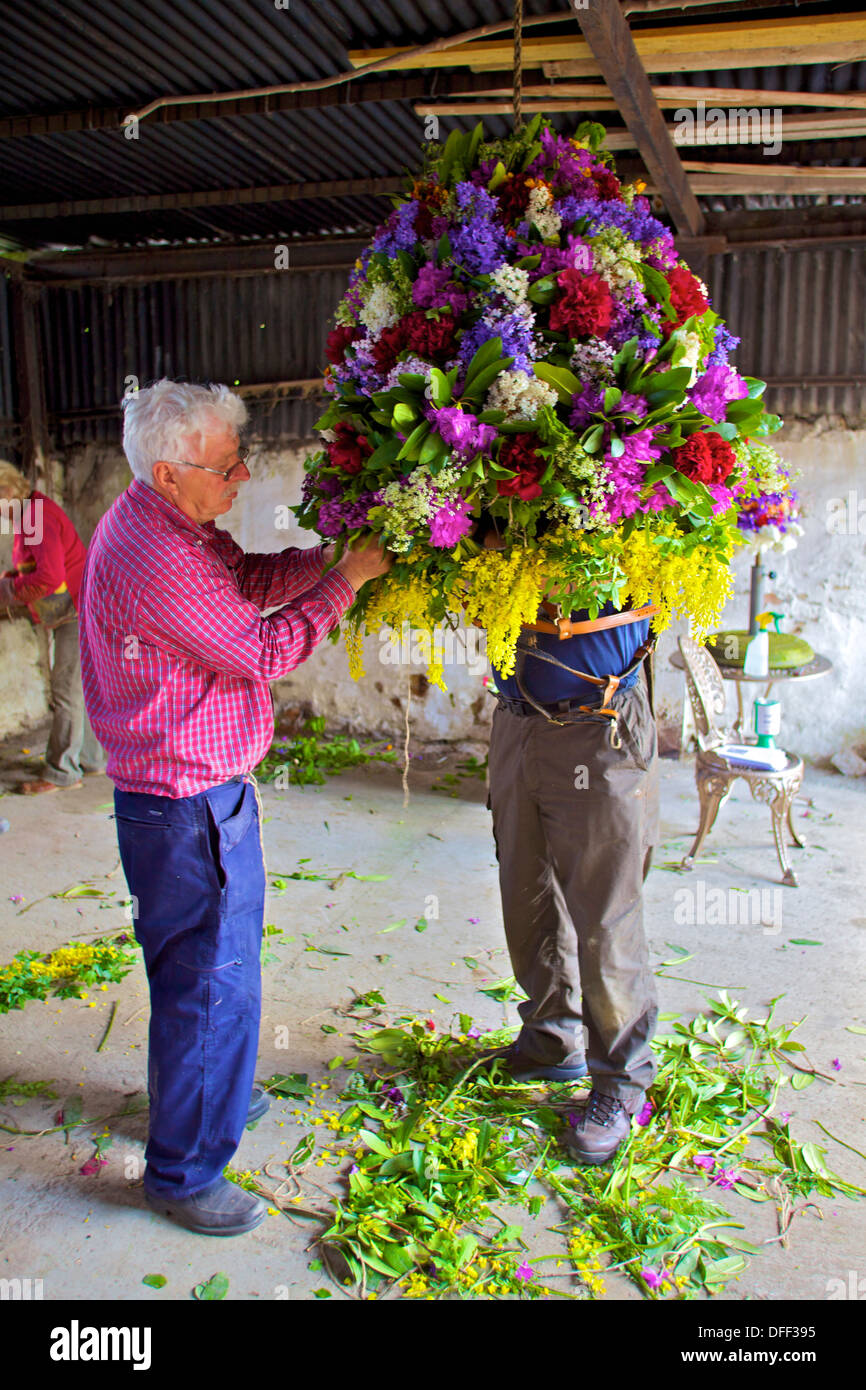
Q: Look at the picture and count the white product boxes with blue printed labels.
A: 1